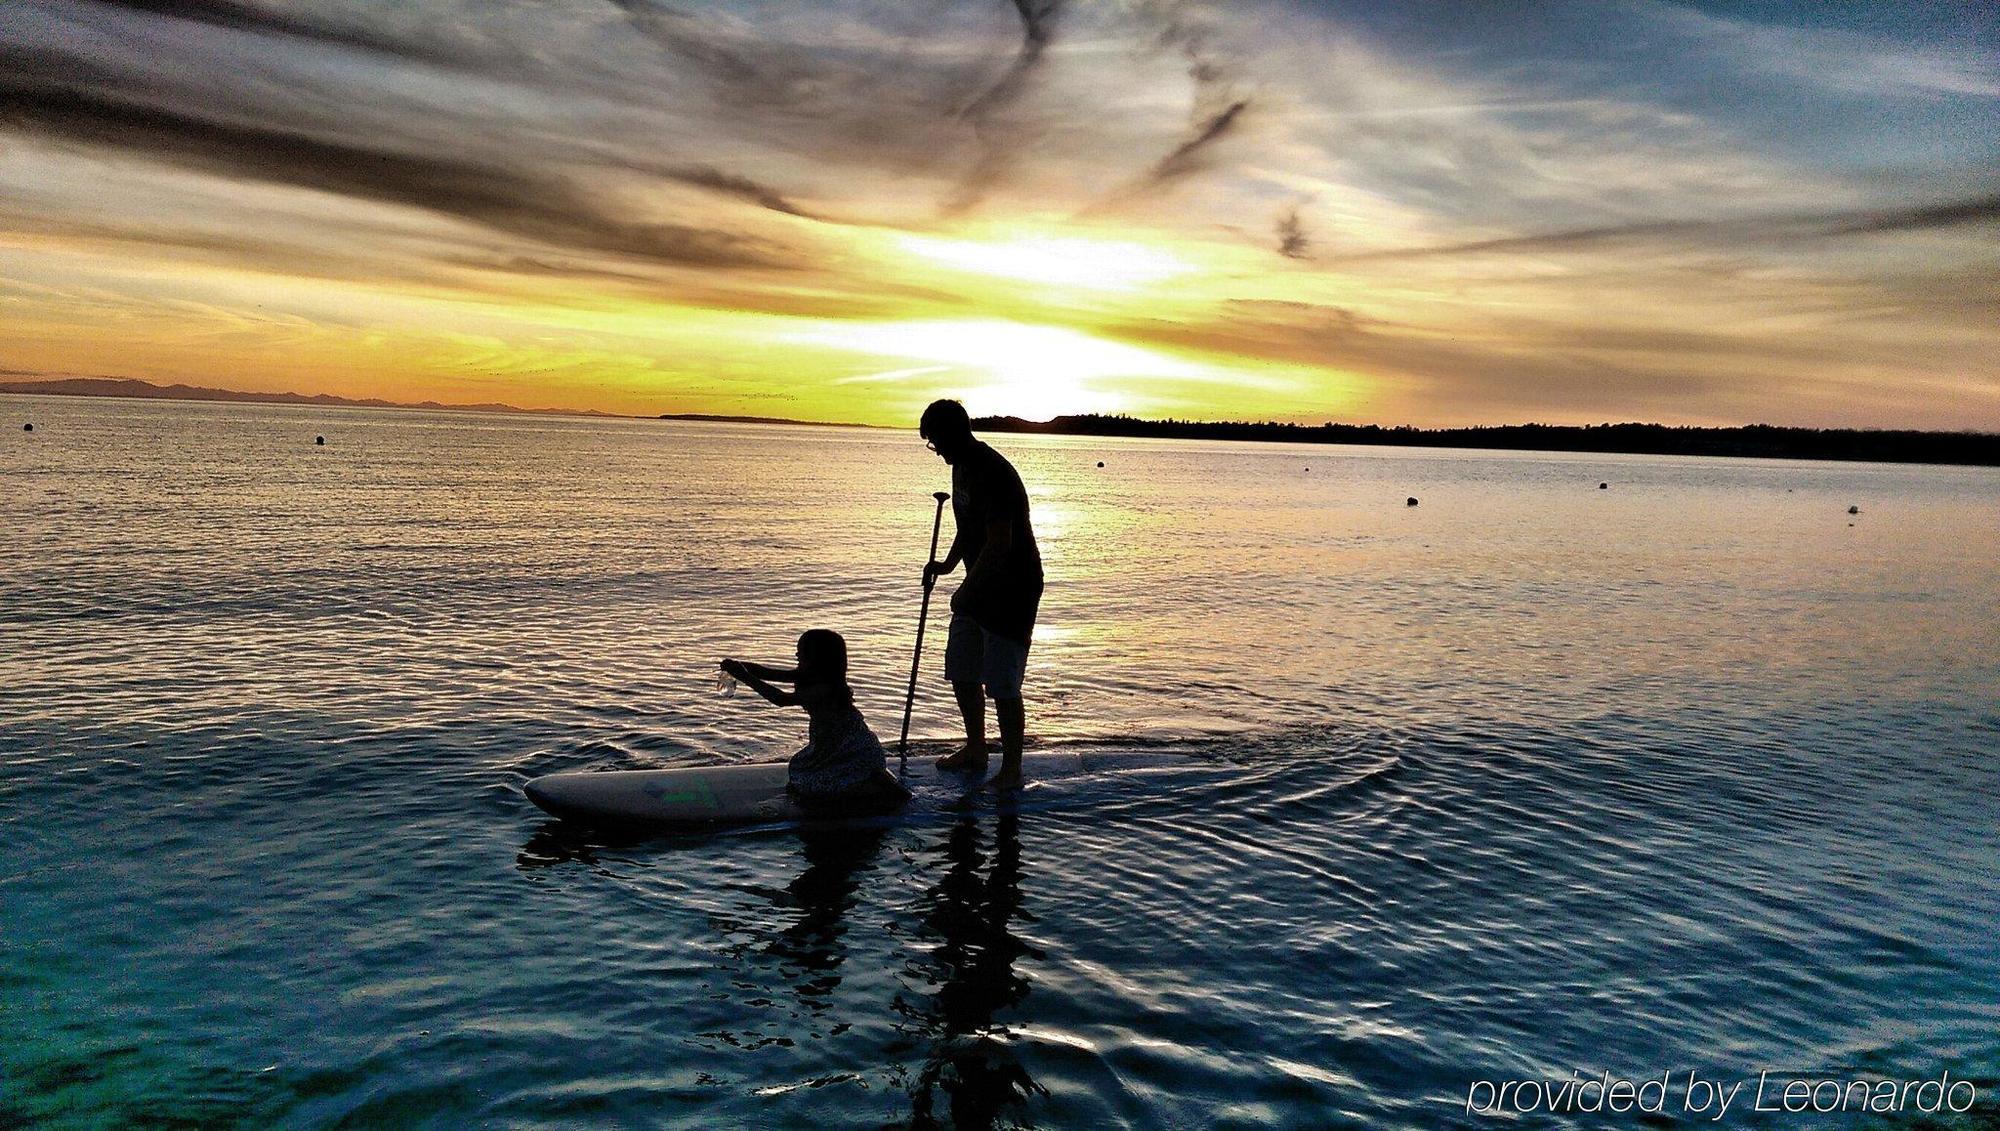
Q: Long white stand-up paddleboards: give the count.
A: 1